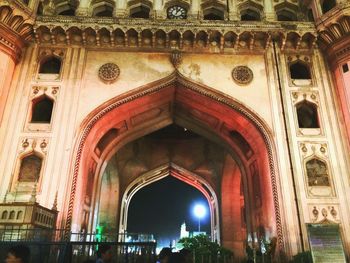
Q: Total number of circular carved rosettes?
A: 2